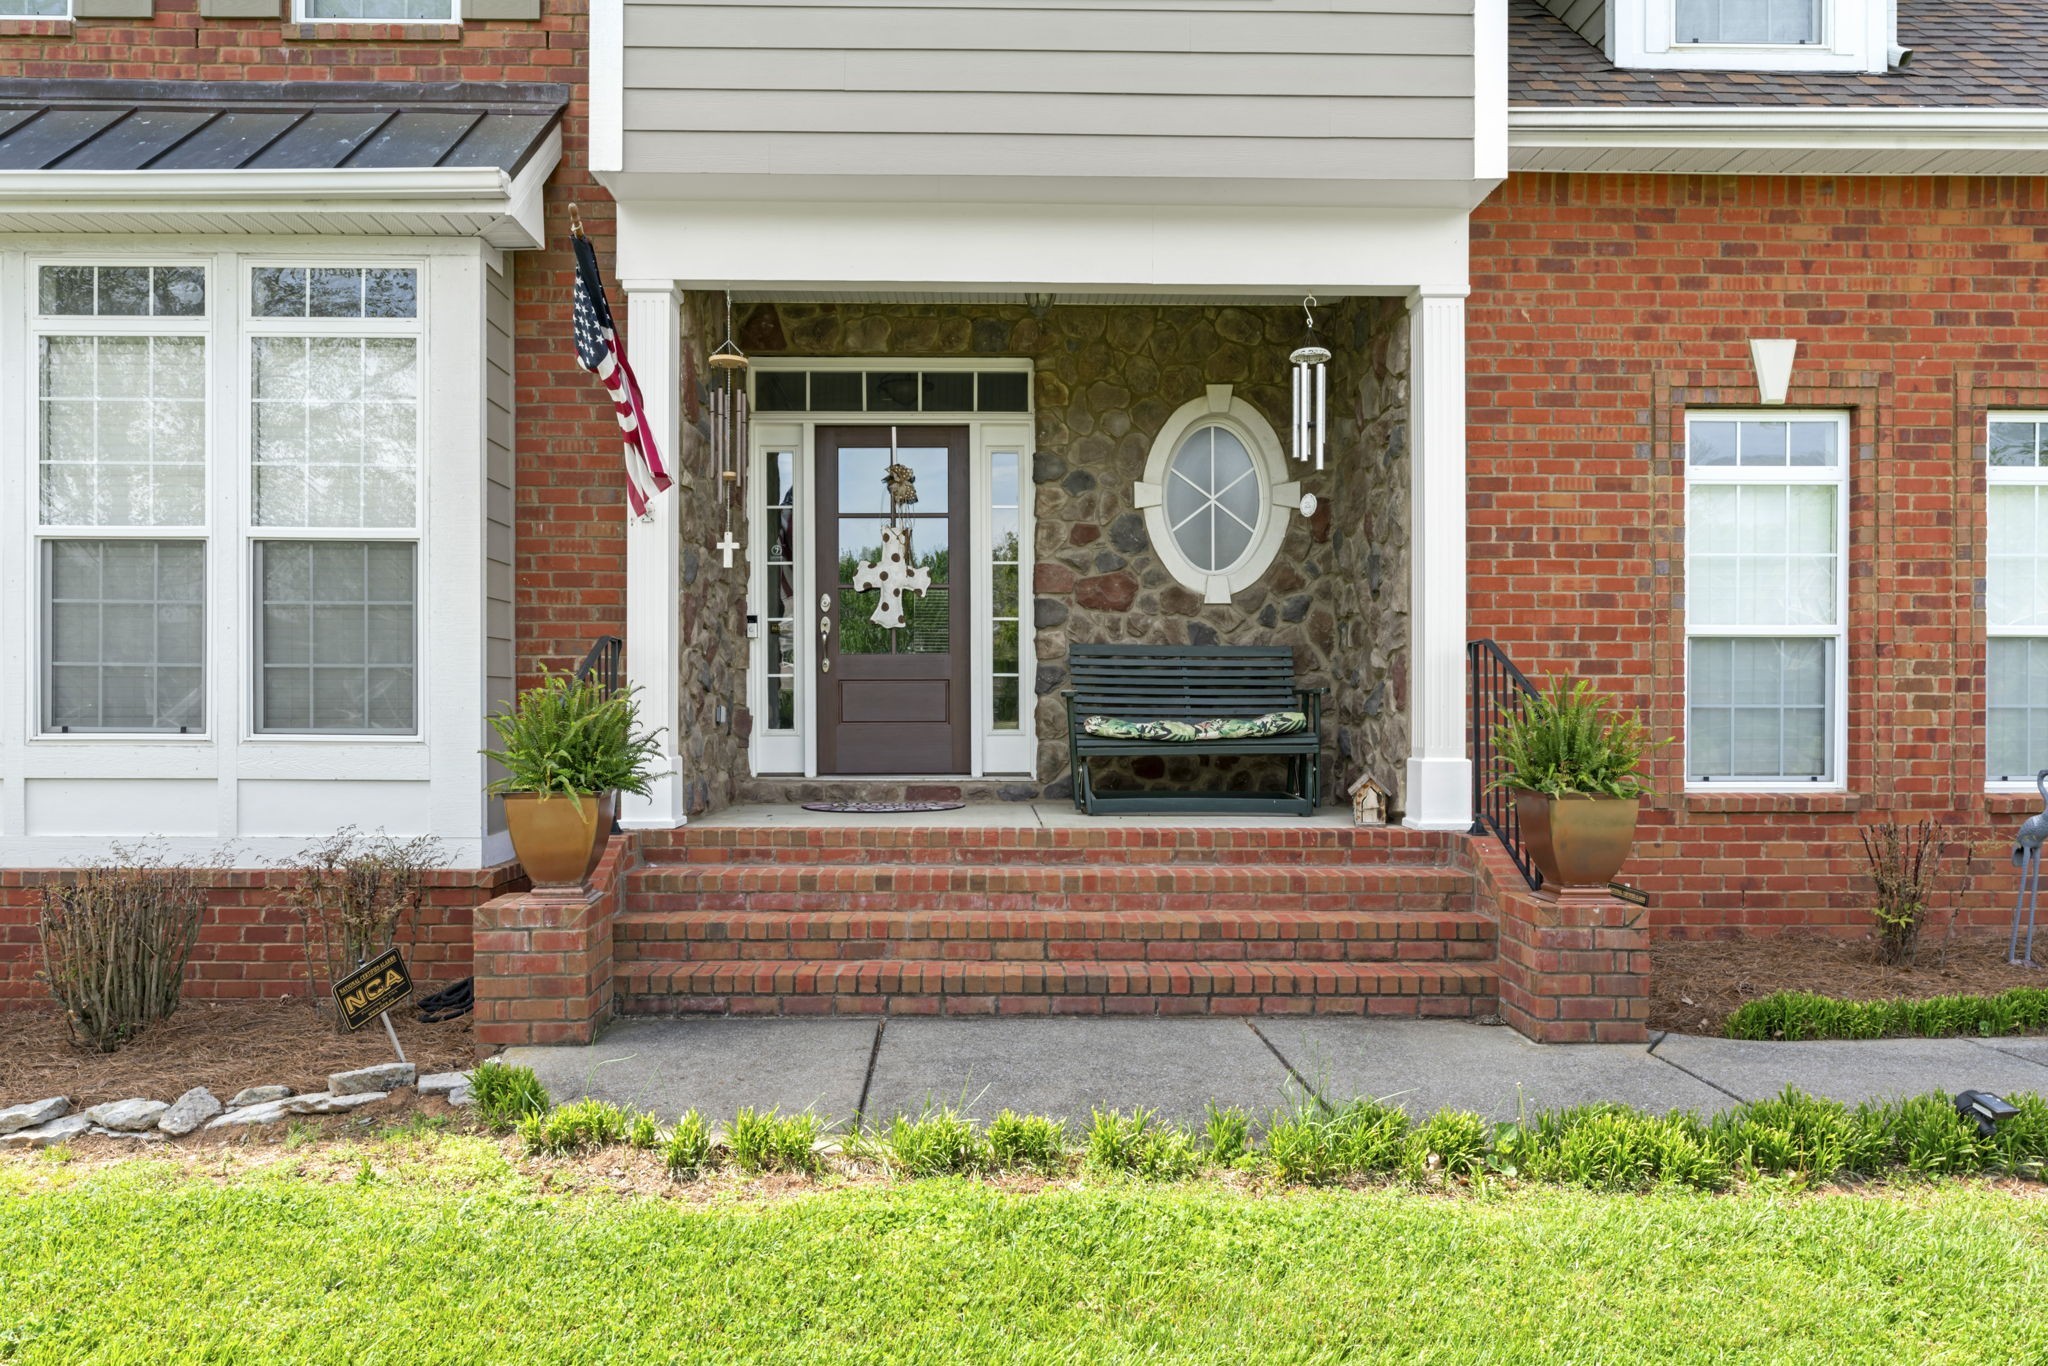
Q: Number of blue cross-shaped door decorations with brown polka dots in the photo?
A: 0